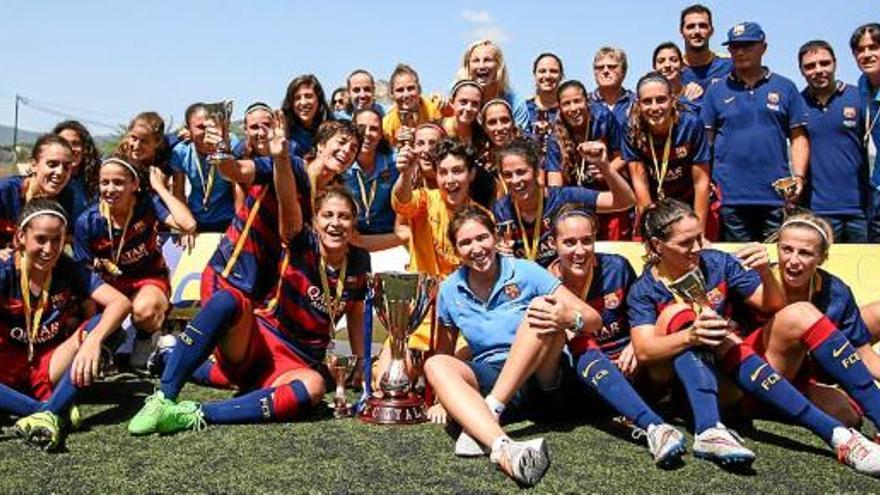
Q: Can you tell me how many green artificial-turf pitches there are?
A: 1